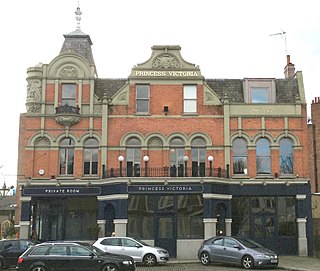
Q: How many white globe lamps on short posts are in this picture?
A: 4